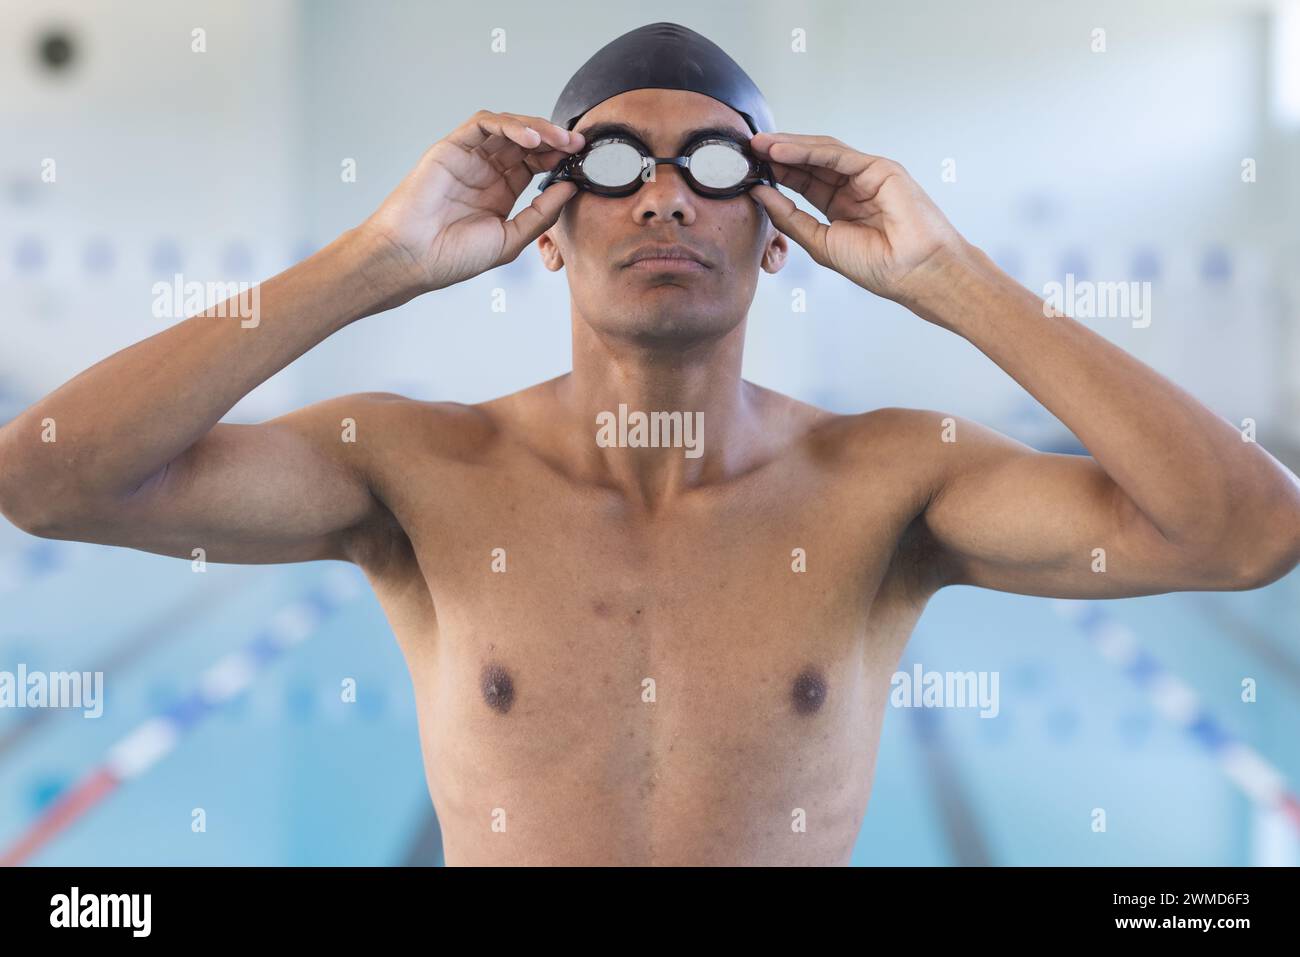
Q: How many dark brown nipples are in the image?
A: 2